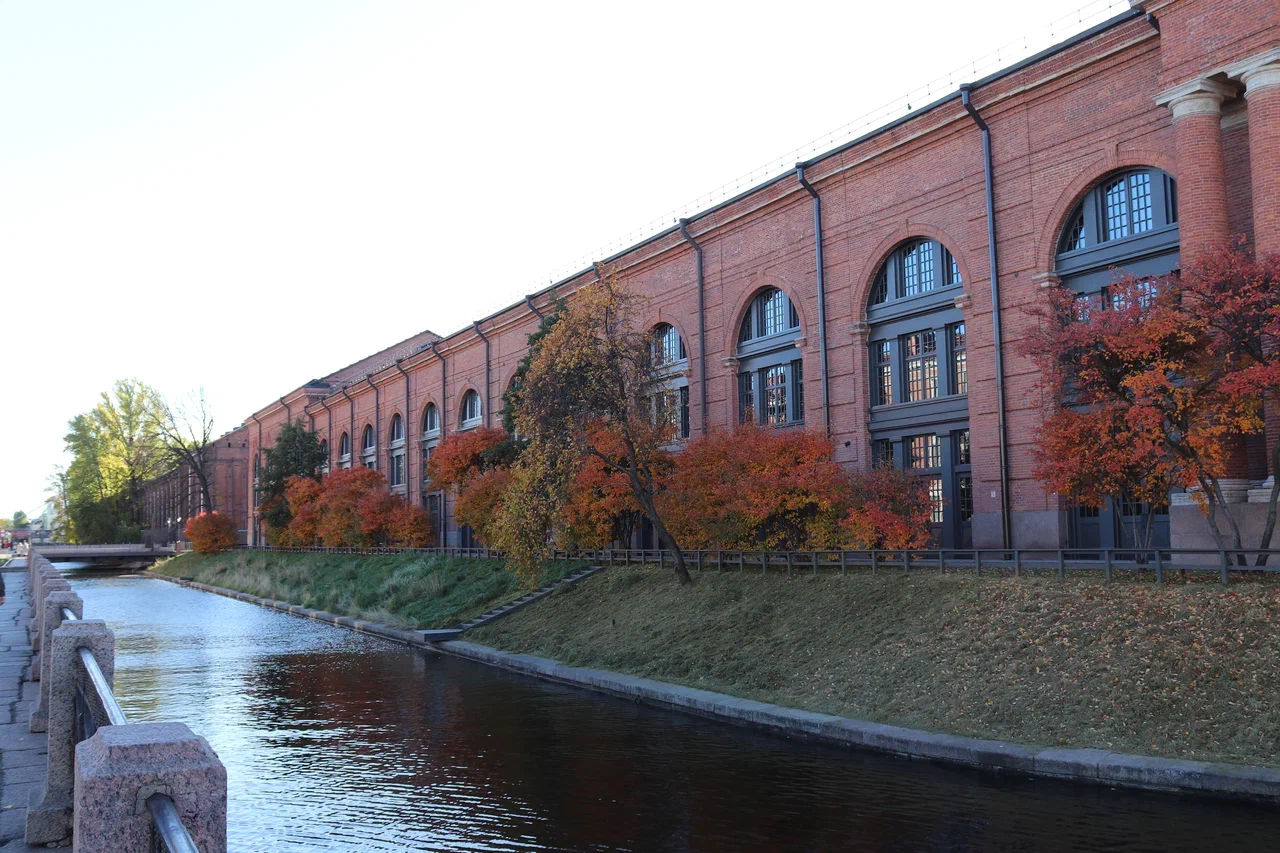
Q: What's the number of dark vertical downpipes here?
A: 14